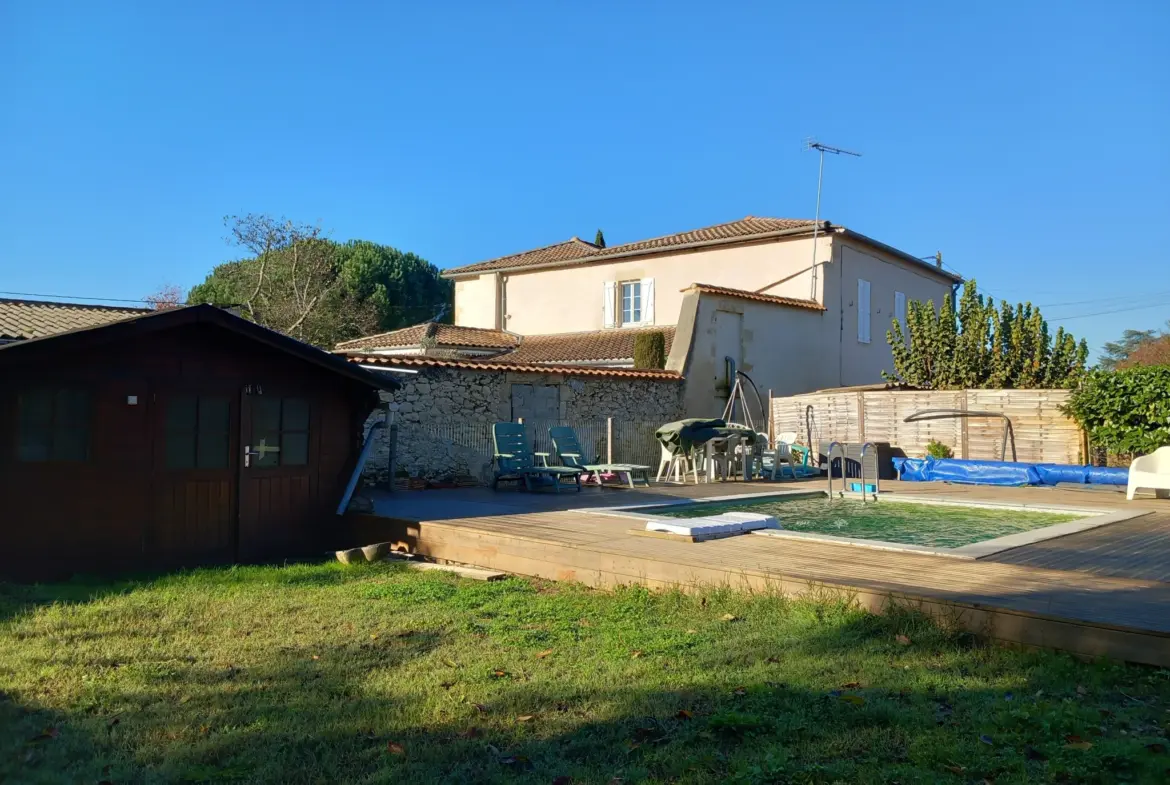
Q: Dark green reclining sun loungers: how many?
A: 2